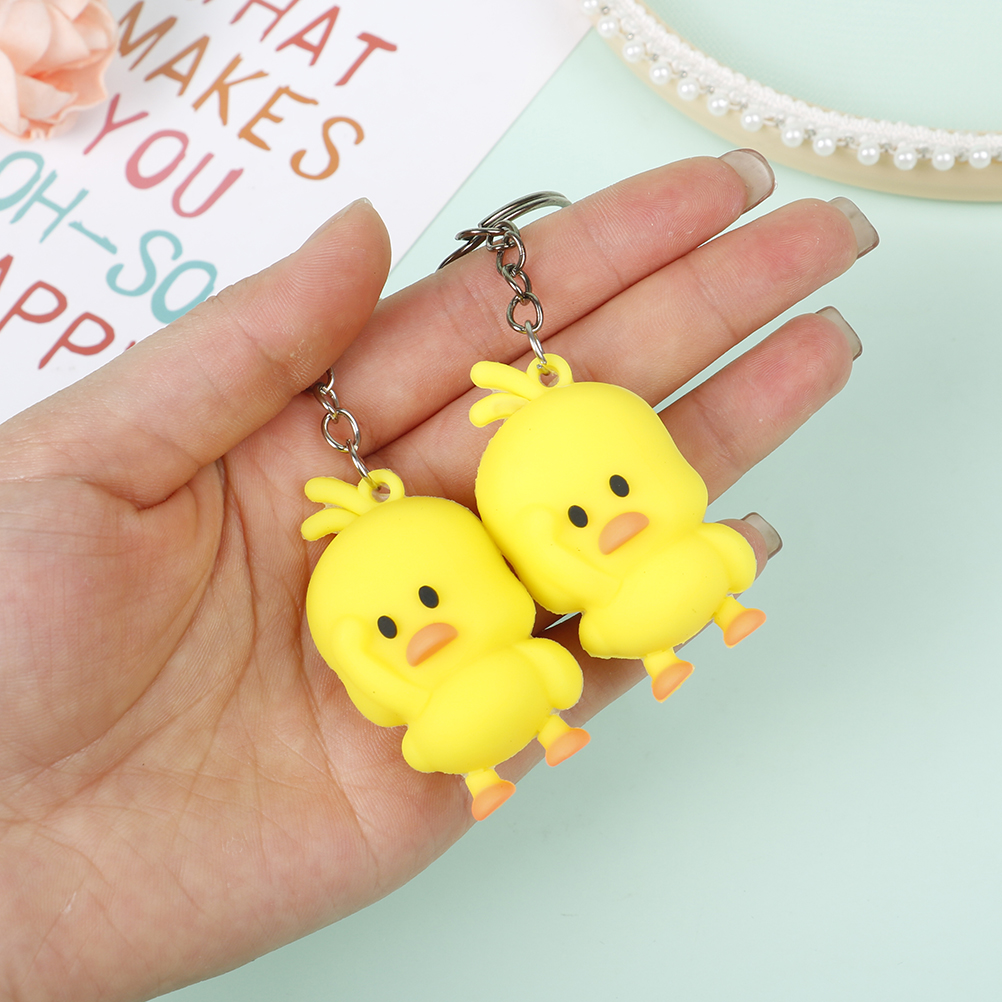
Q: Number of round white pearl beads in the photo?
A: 13